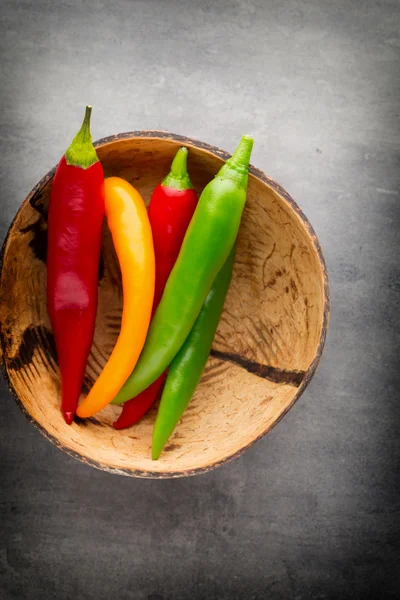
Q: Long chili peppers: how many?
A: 5